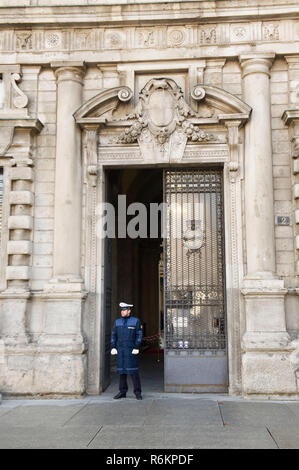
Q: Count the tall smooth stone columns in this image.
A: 2